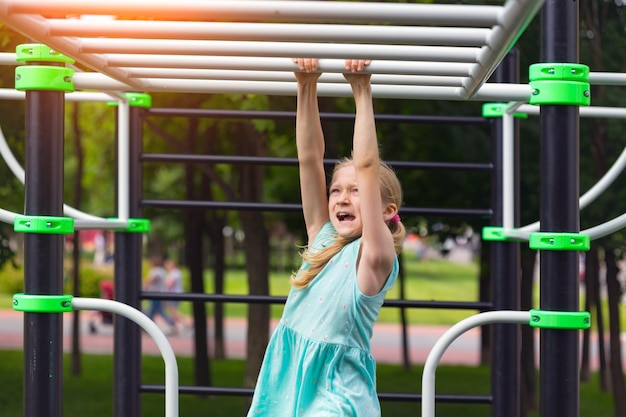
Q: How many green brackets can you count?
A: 12